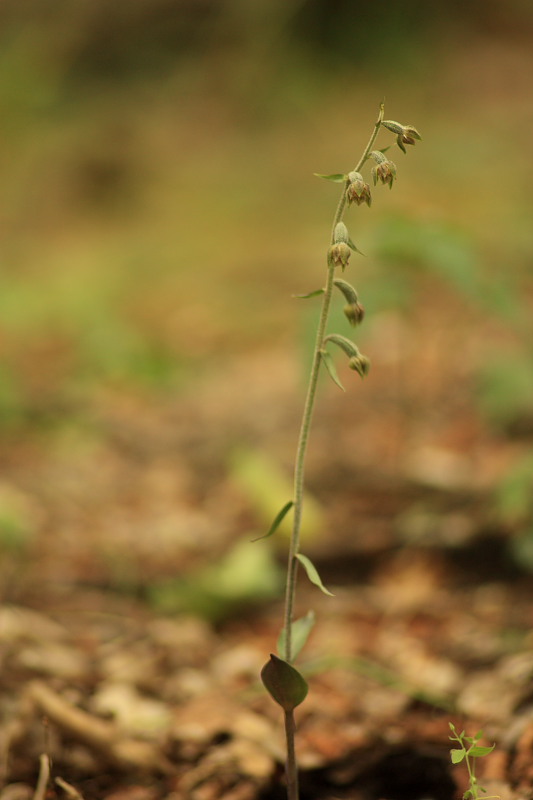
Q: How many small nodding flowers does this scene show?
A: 6